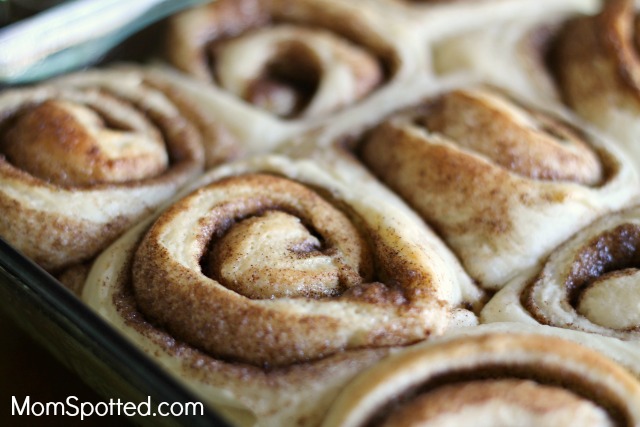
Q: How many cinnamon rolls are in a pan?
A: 7